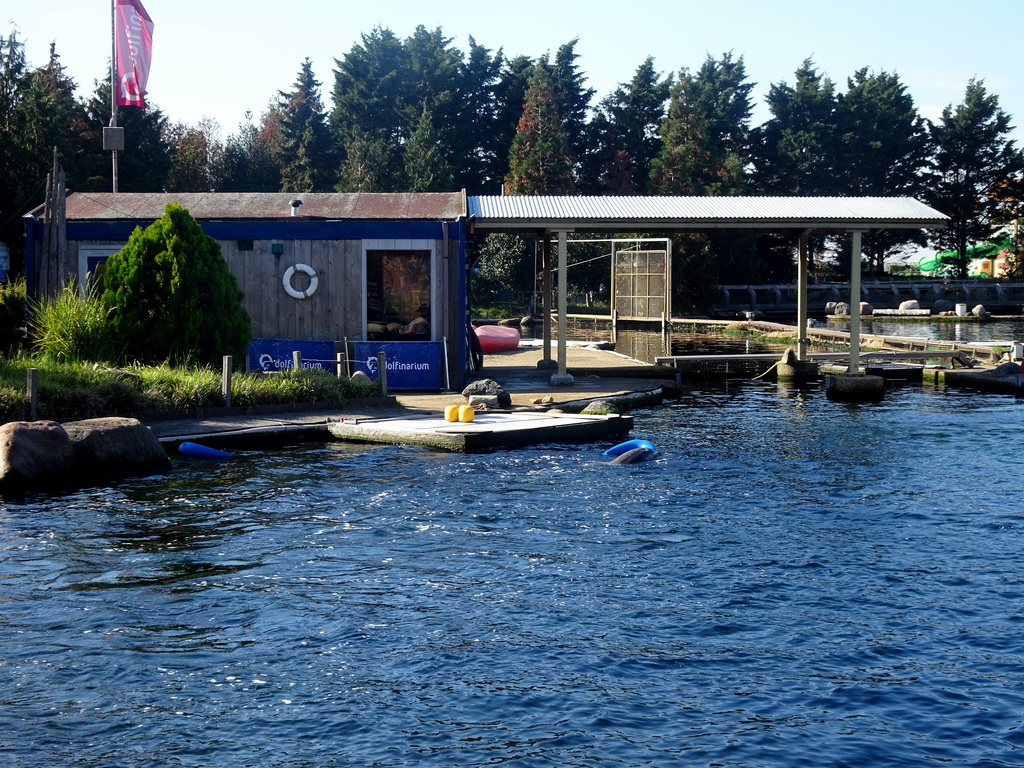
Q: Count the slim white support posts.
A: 4